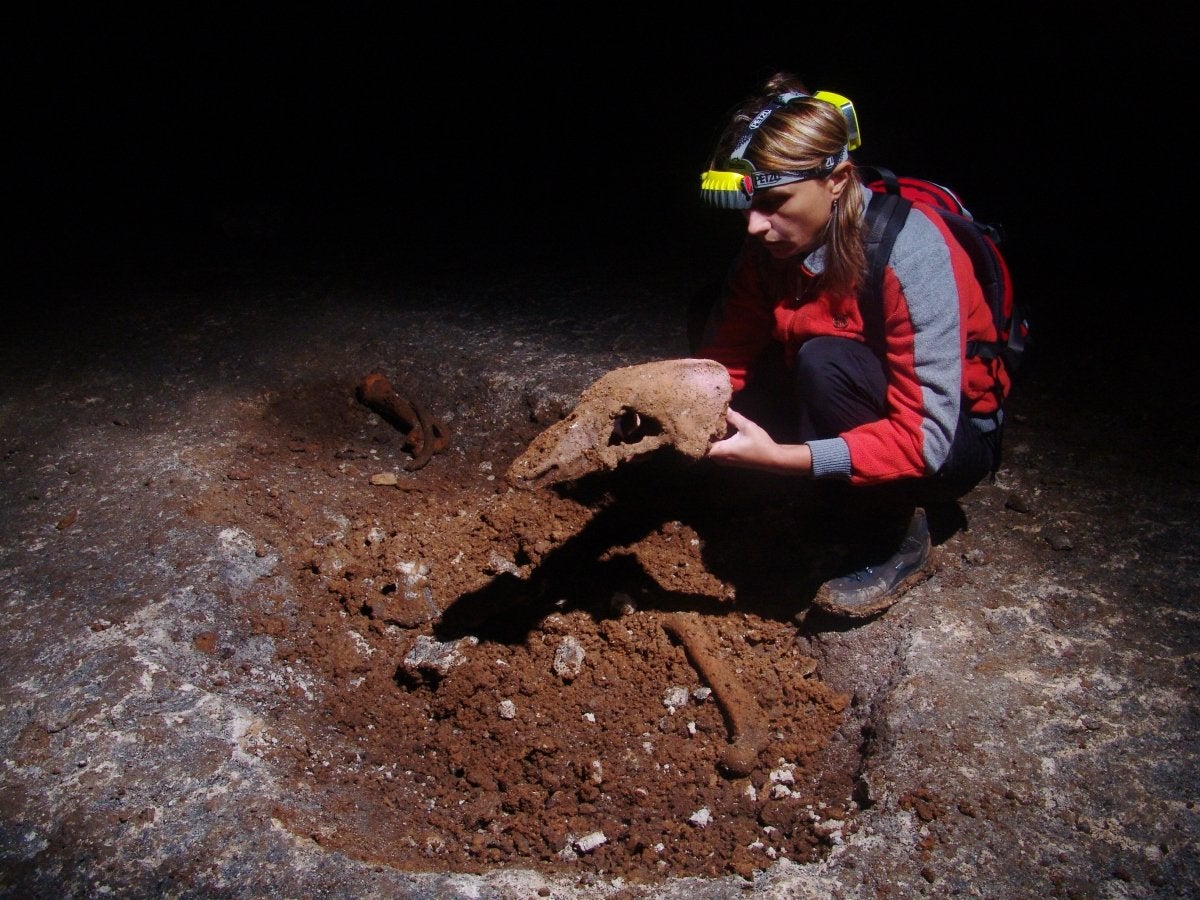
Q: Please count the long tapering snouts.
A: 1